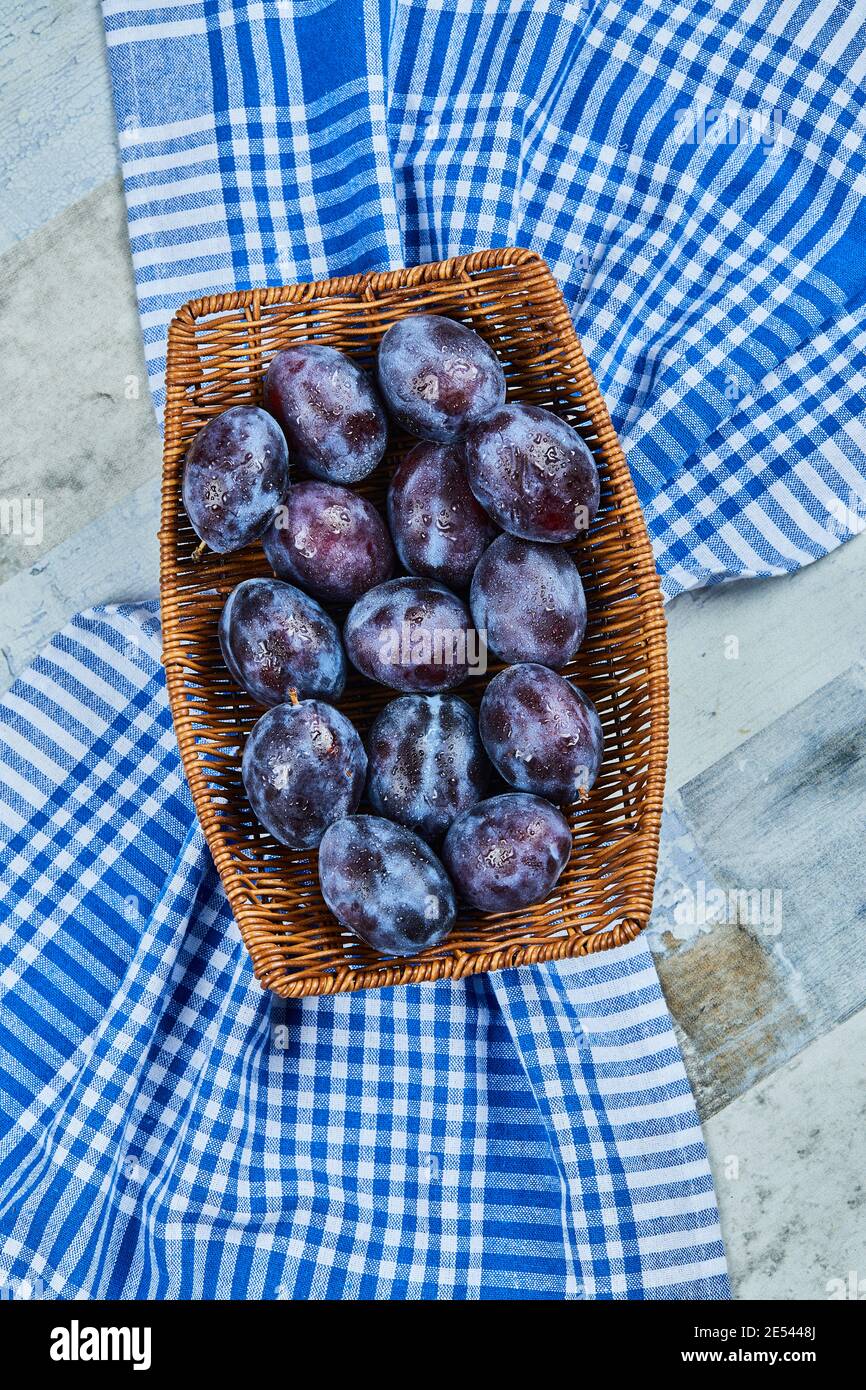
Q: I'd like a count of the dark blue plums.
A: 14